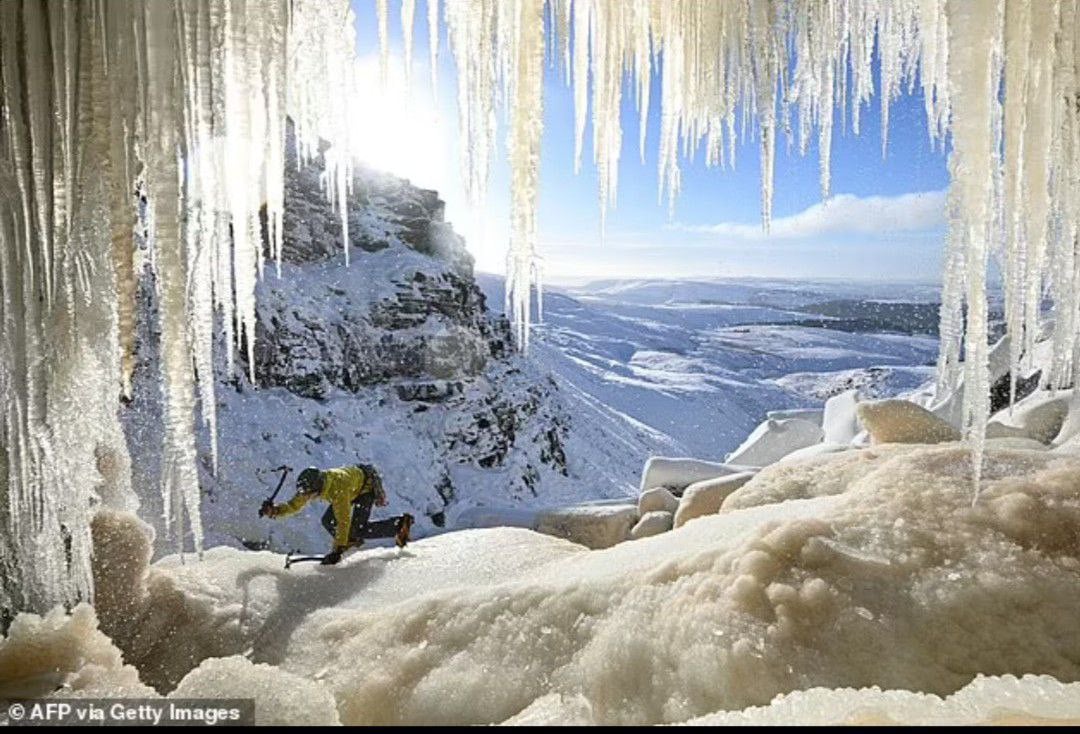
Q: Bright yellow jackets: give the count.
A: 1